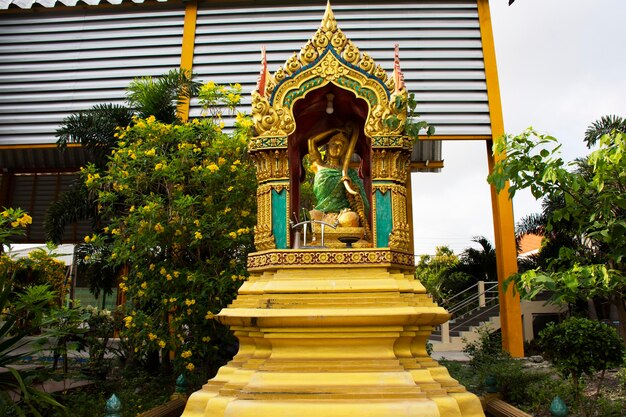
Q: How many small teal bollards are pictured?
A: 4